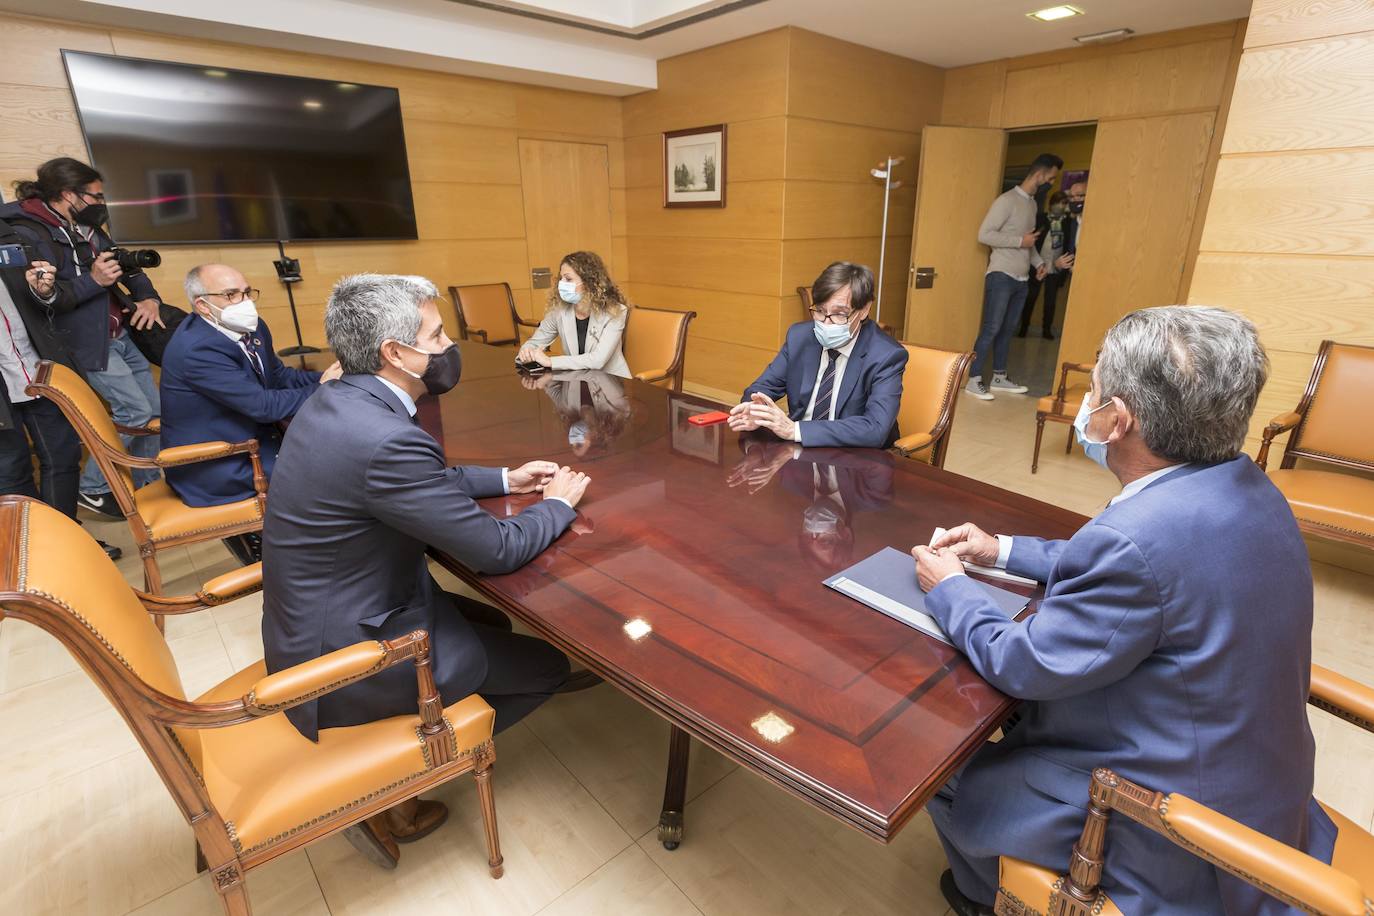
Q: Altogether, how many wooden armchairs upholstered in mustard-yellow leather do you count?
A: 9